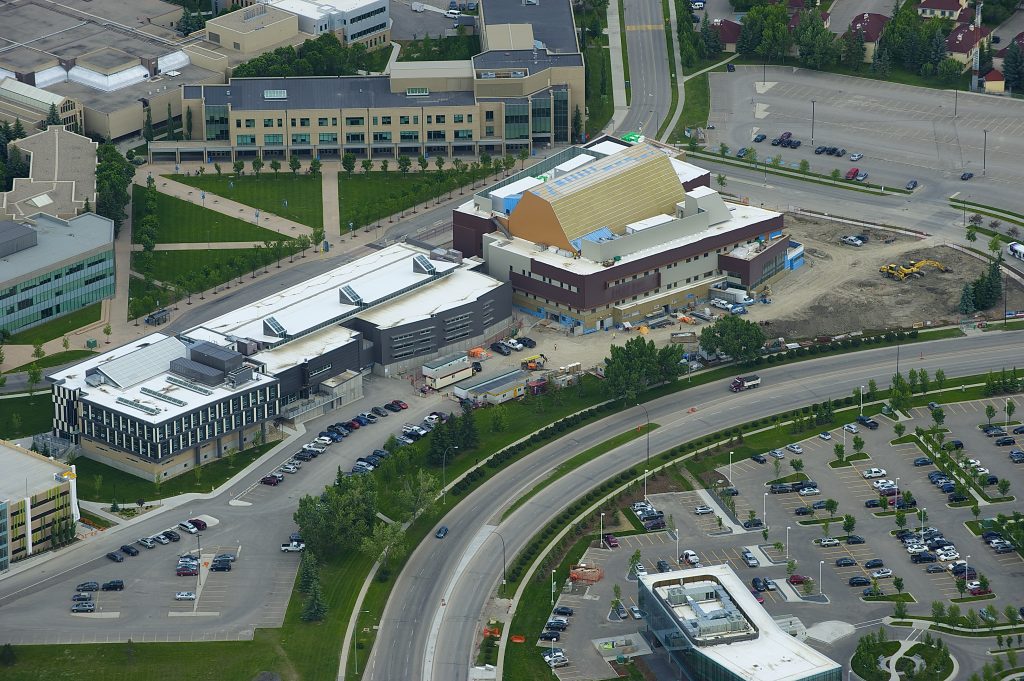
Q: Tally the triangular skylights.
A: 3